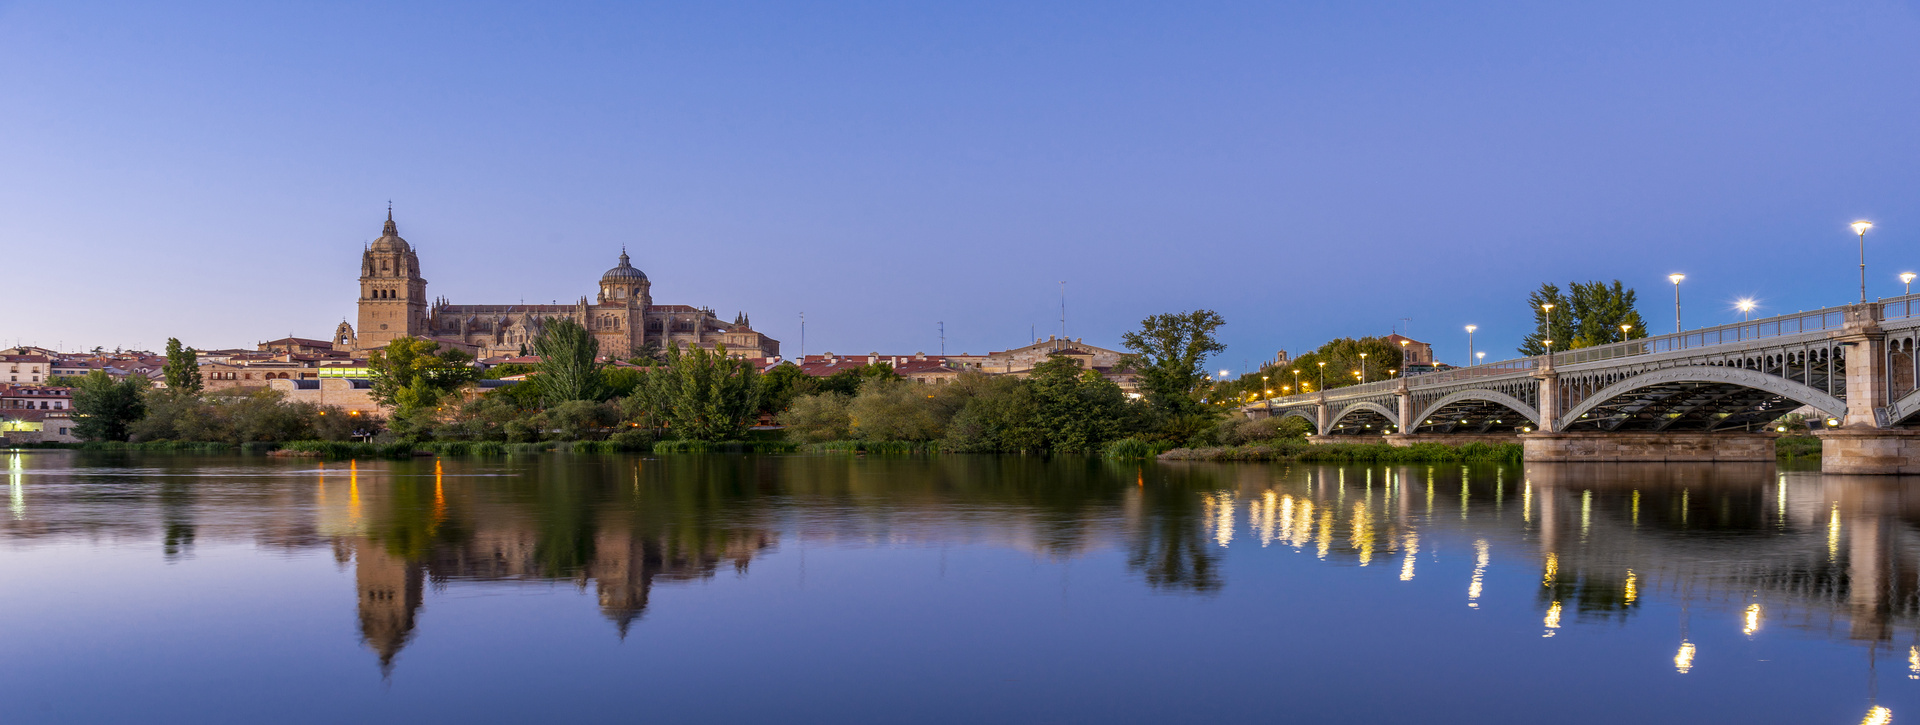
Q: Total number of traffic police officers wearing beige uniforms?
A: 0